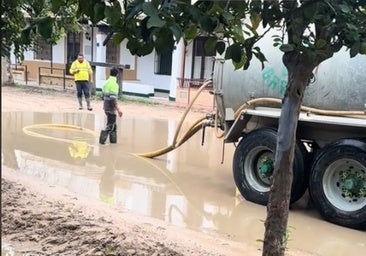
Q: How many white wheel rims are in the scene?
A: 2